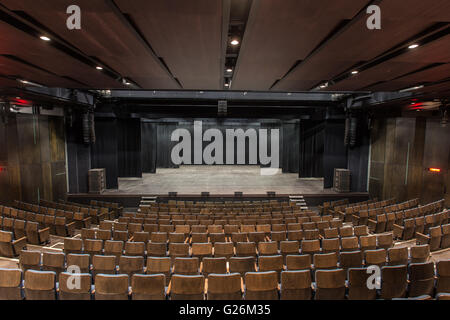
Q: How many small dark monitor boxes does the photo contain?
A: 4